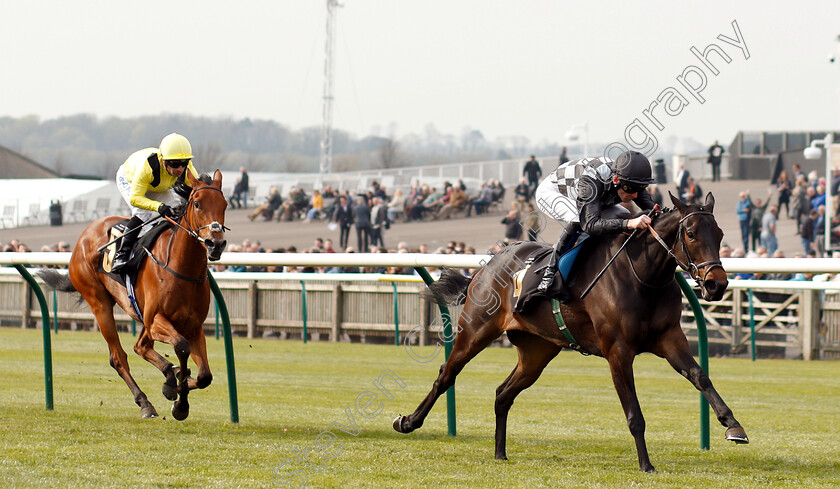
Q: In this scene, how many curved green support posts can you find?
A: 4